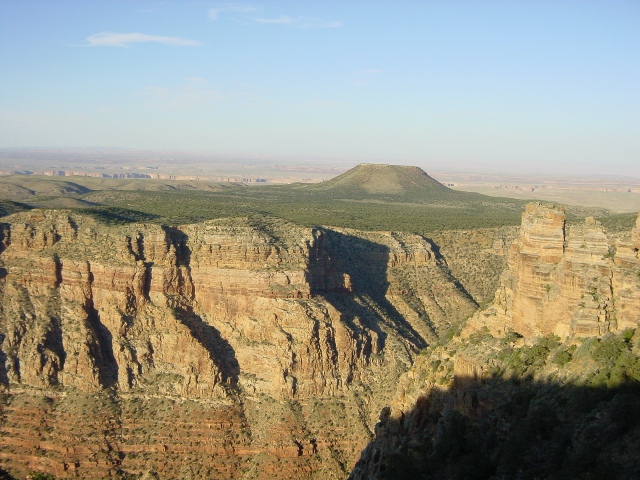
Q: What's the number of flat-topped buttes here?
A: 1